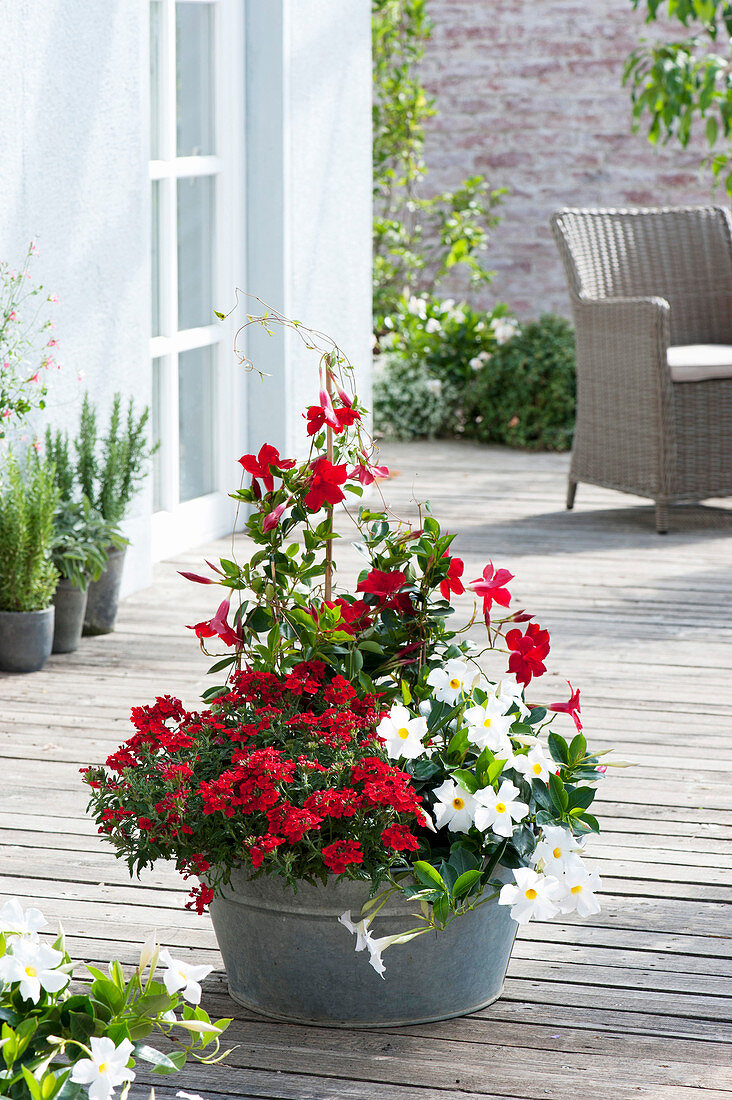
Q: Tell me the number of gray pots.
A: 4